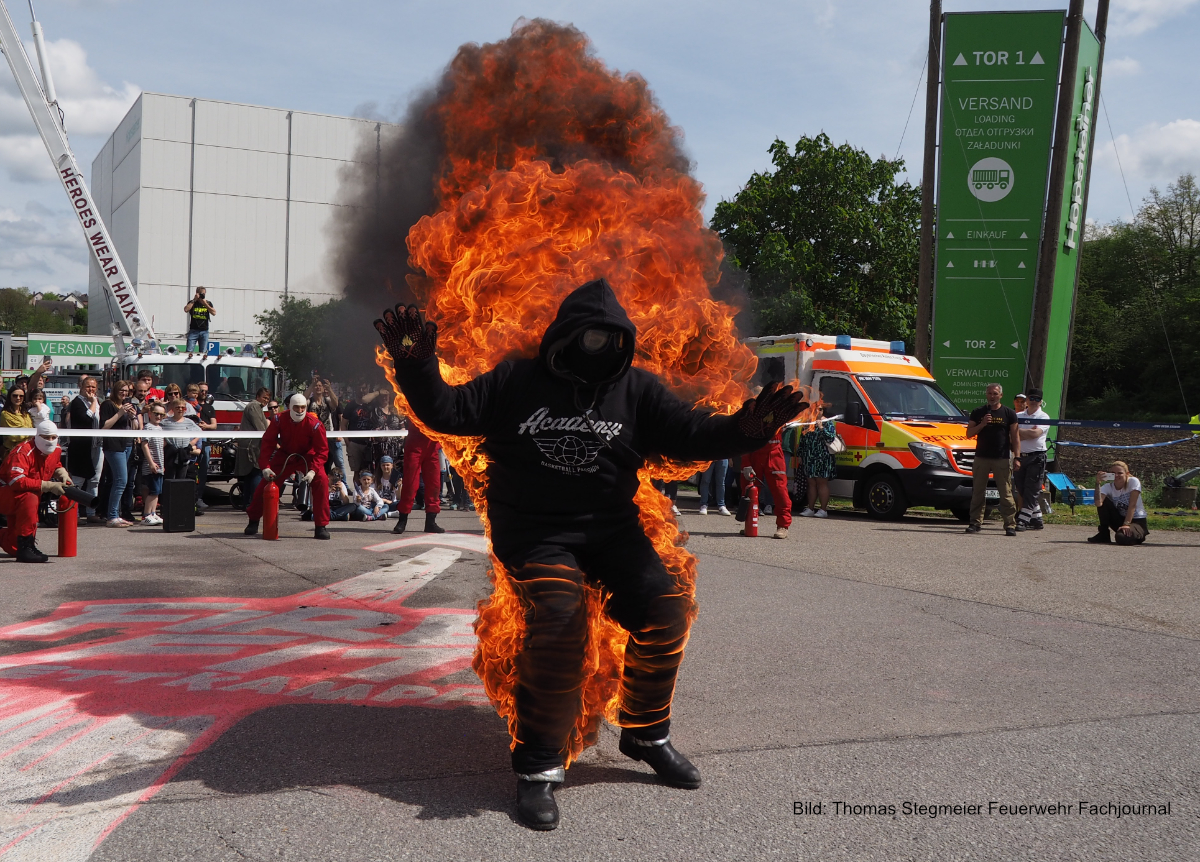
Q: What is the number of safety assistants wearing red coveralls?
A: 4